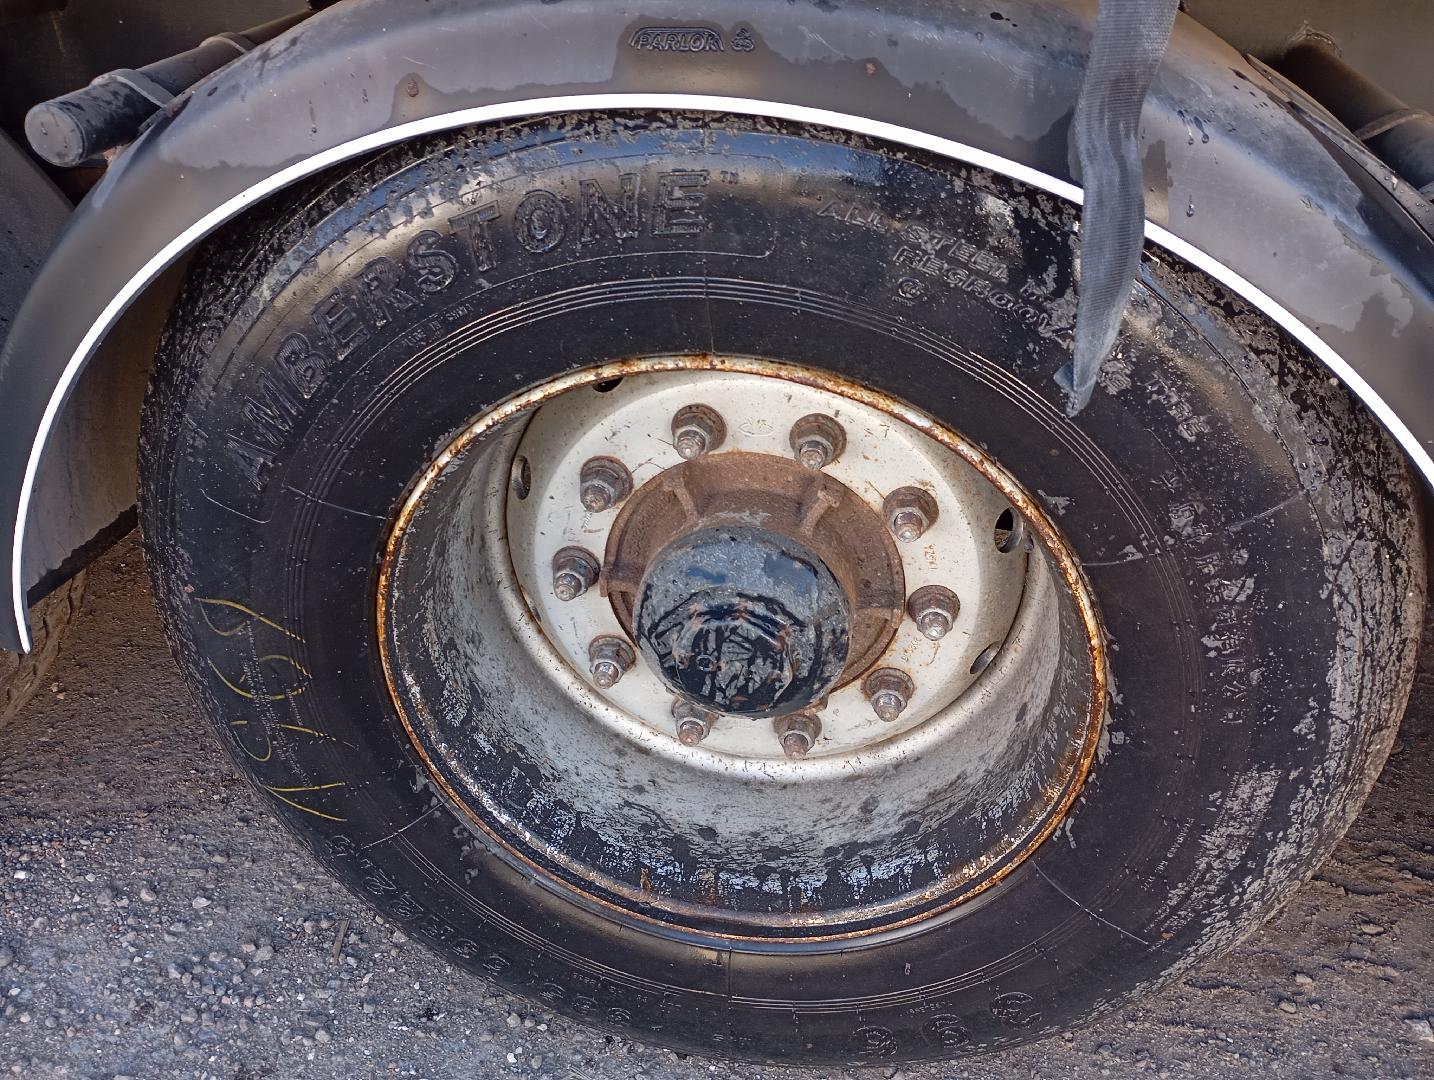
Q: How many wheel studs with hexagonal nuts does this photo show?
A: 10